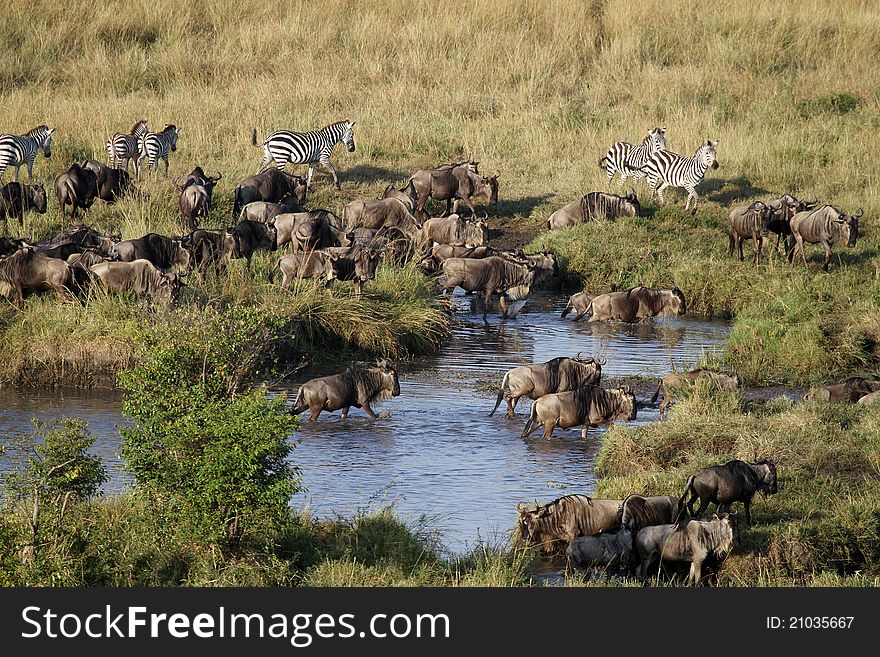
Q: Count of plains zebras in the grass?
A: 6